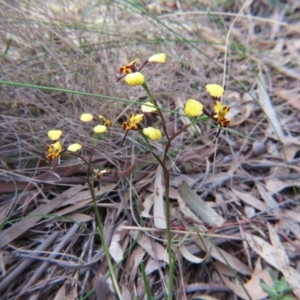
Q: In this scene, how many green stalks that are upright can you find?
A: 2